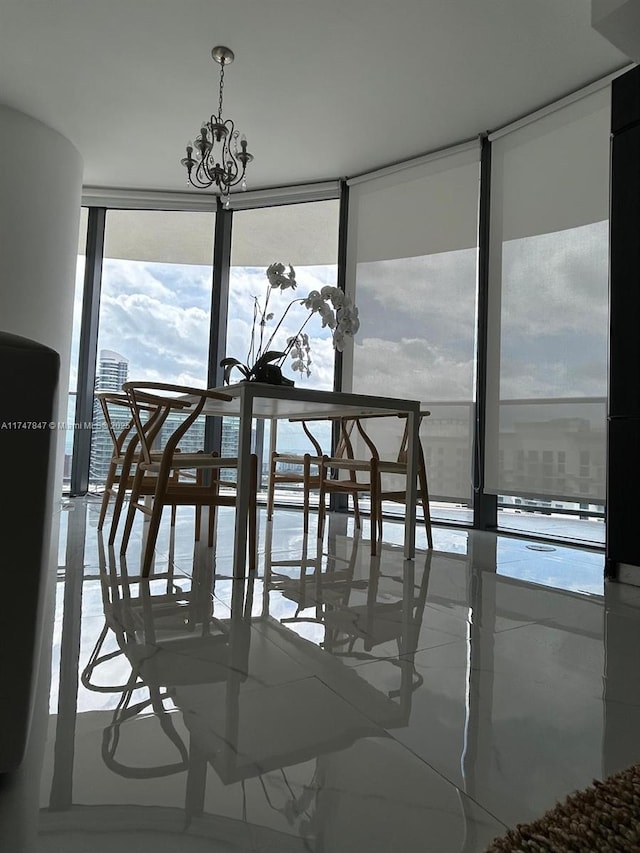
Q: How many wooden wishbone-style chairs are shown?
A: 4